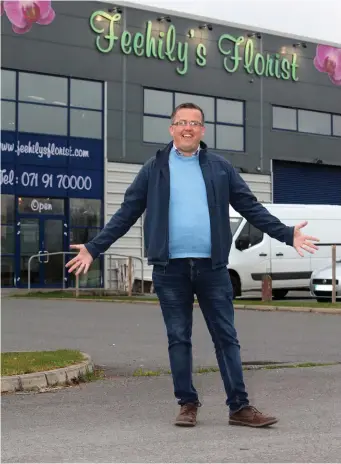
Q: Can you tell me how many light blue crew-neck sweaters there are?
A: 1